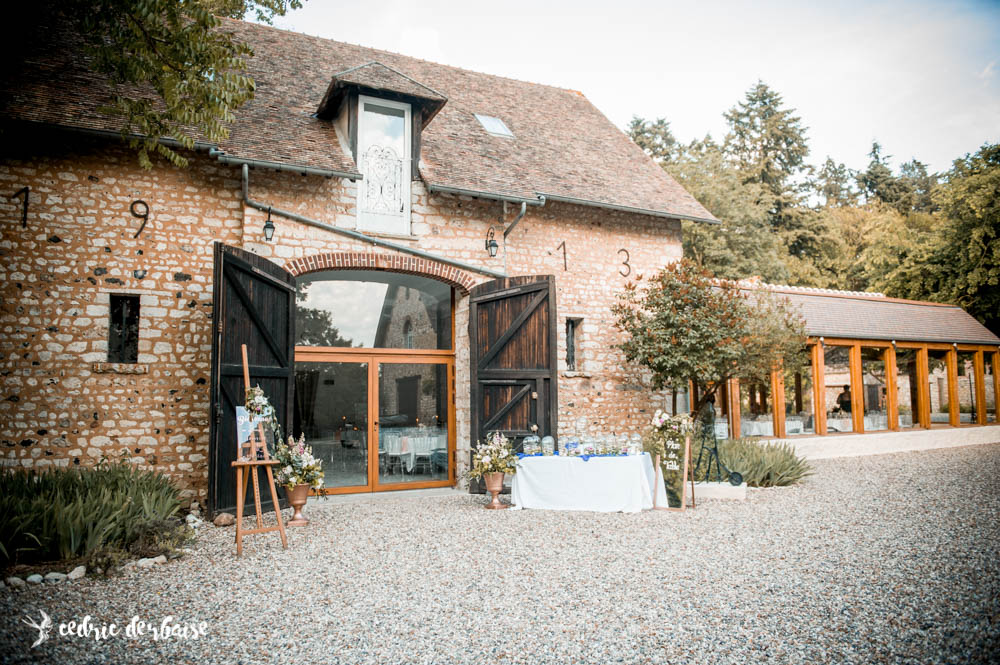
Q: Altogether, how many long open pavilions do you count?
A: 1